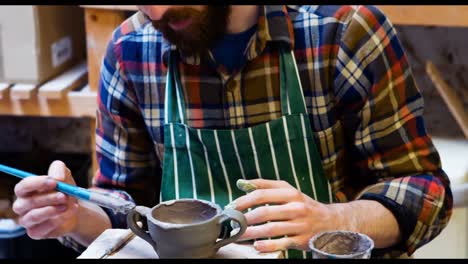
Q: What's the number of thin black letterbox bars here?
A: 2